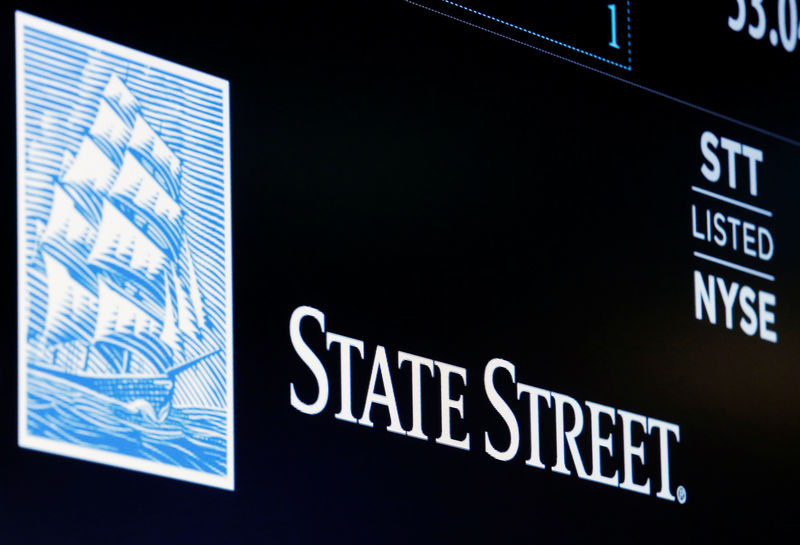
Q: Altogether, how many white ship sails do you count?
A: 12